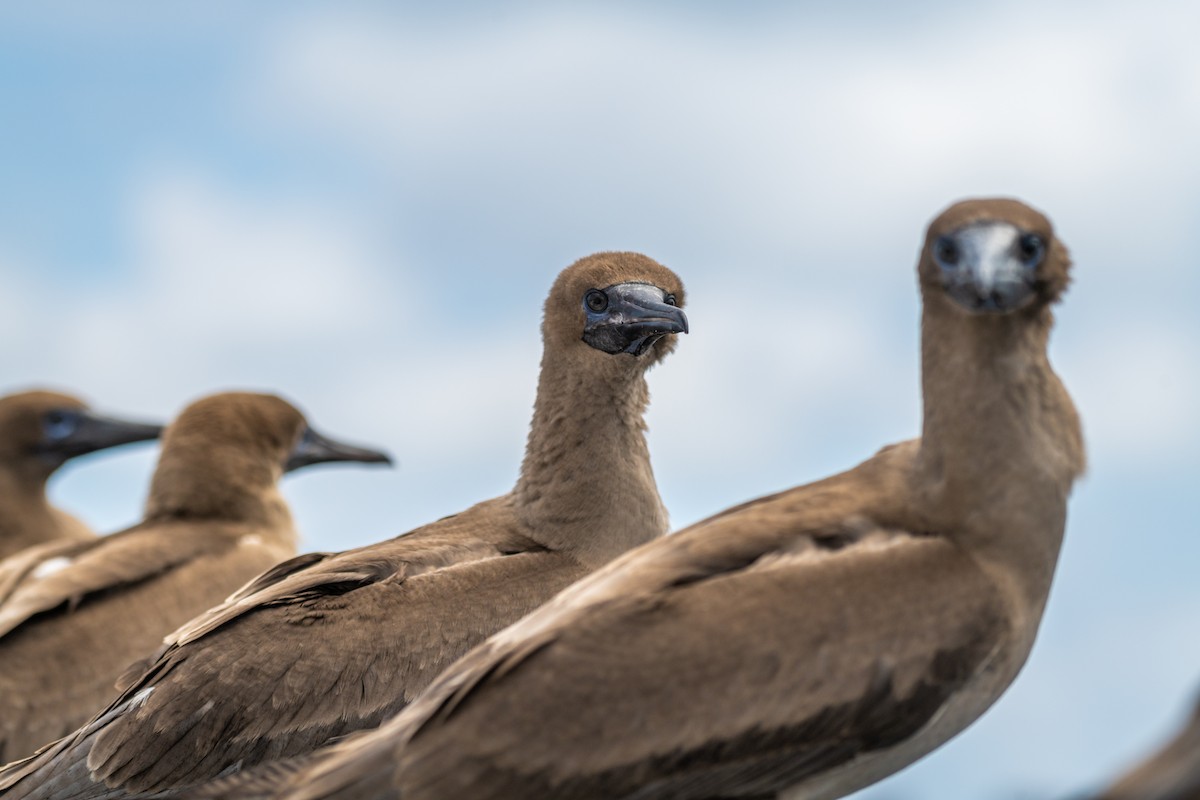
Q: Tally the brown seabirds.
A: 4